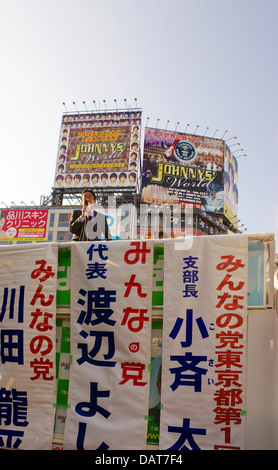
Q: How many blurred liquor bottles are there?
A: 0